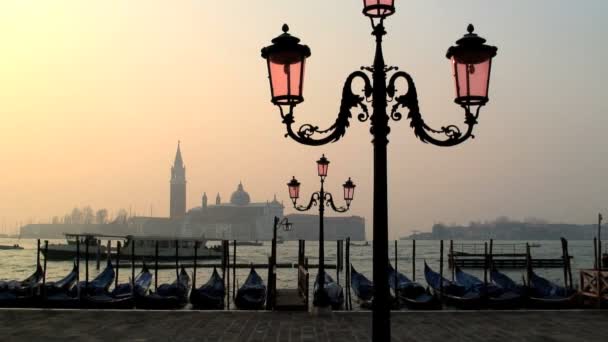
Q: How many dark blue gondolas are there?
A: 14